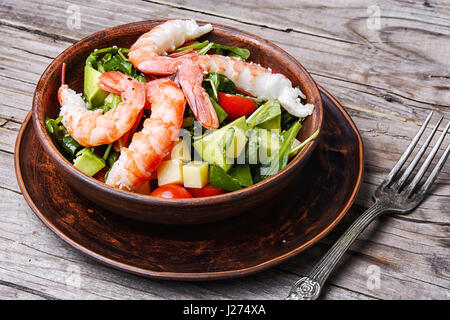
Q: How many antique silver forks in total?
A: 1